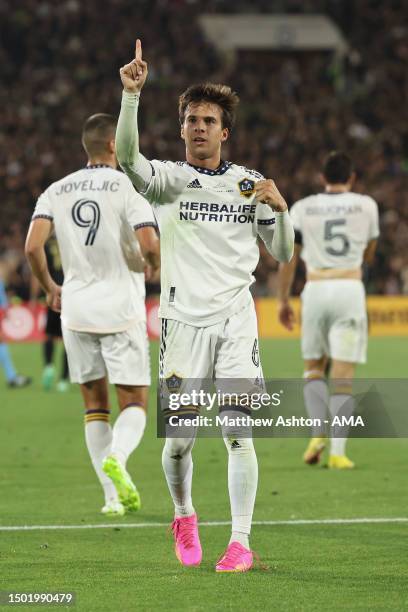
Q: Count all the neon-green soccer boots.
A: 2